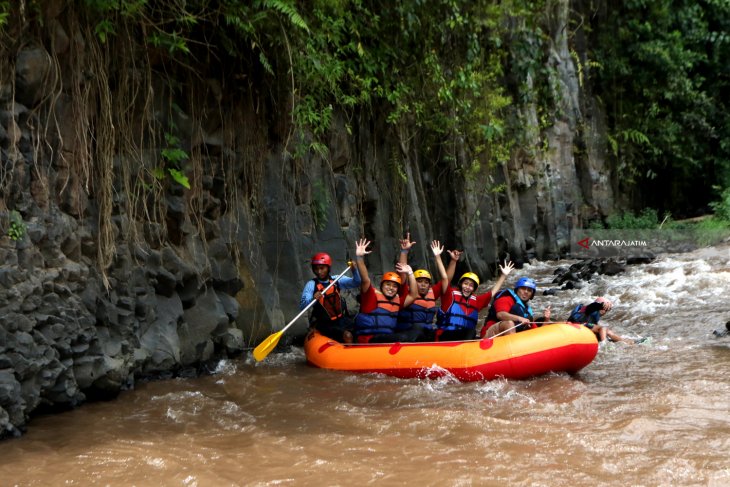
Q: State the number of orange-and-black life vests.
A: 1